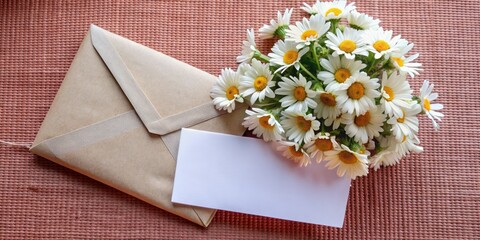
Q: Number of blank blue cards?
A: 0